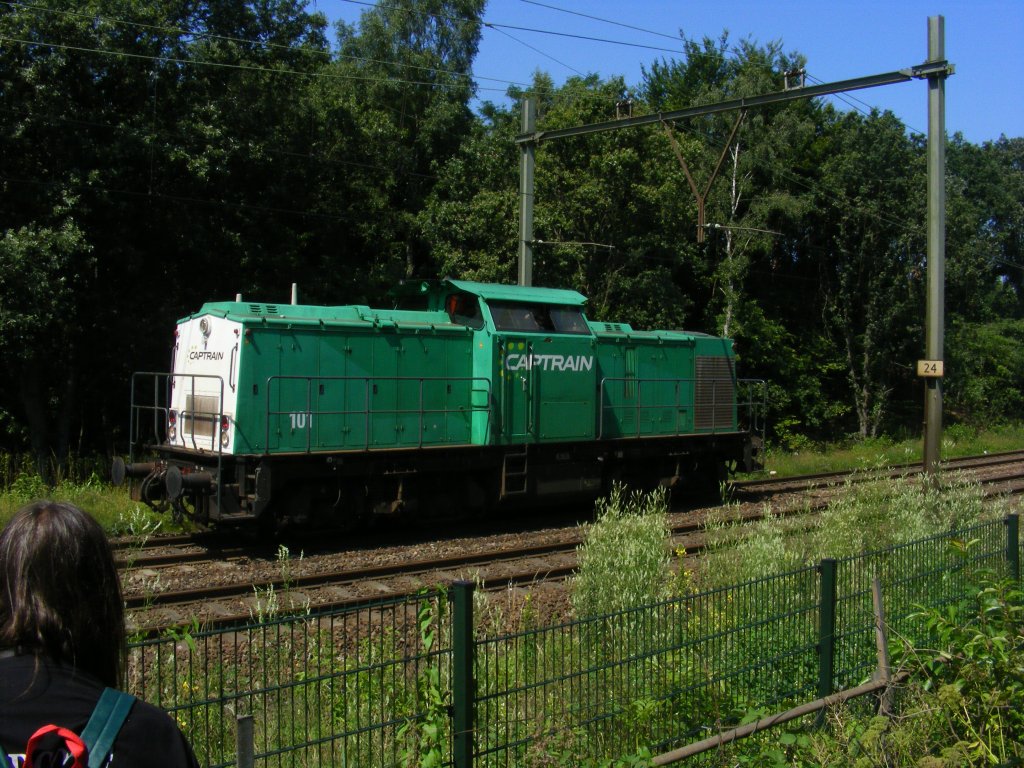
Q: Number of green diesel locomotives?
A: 1